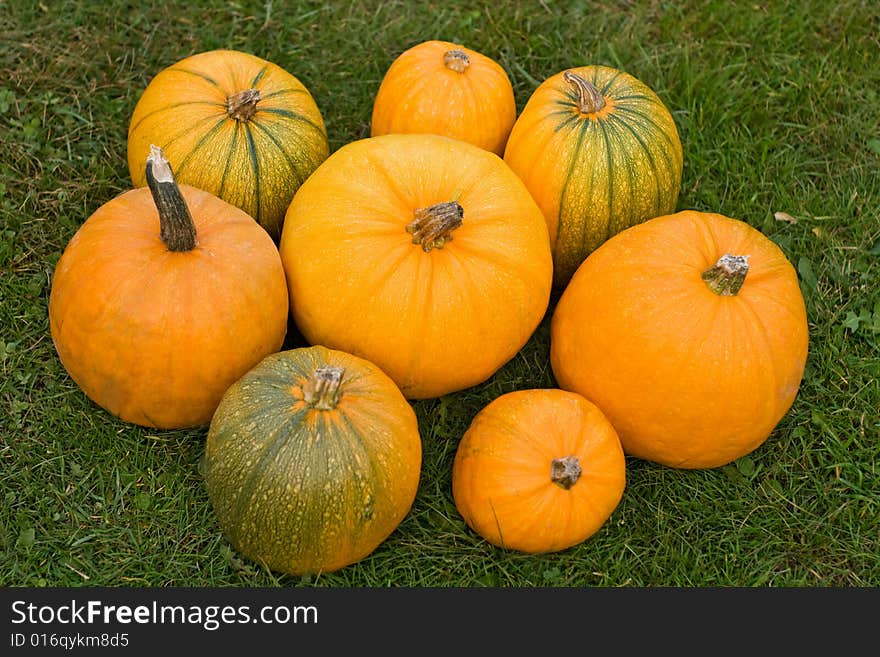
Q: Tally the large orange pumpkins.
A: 3